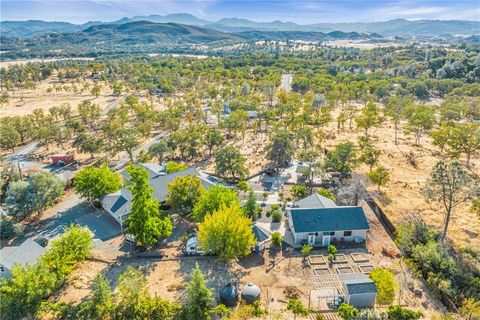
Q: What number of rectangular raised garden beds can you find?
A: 6